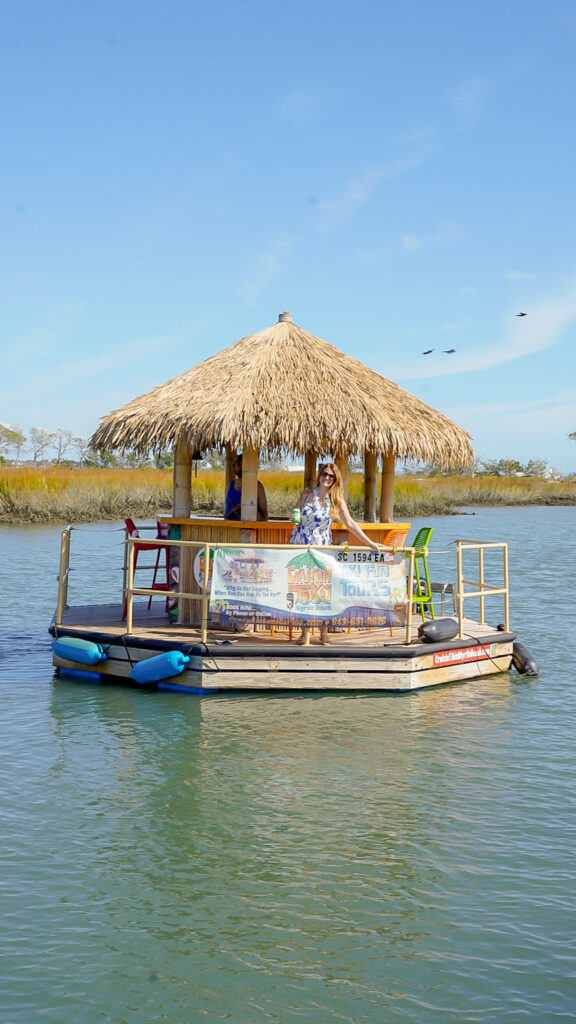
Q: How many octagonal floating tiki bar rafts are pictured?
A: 1